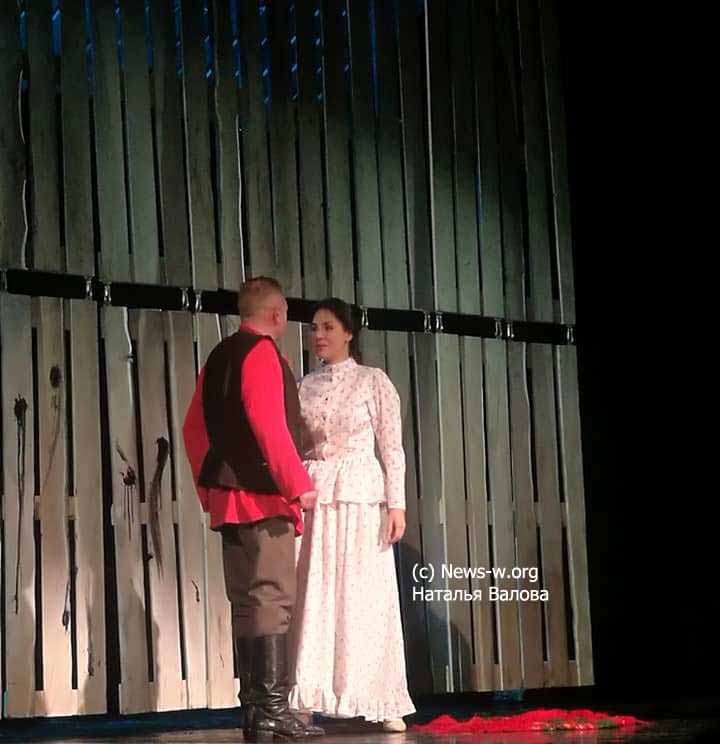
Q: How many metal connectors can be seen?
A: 11